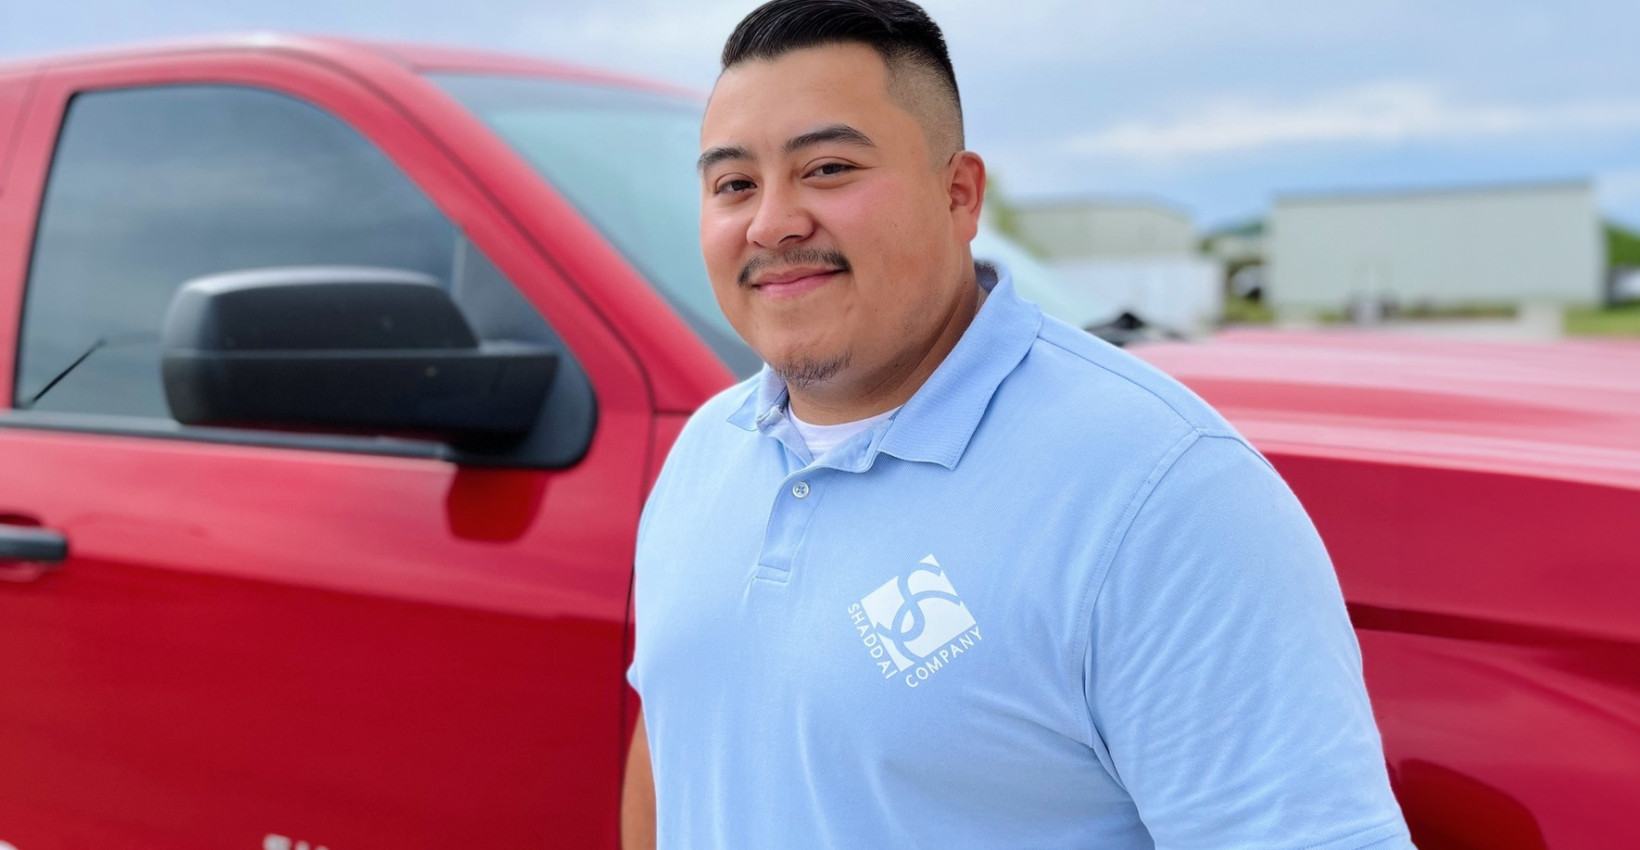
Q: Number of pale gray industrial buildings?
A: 2